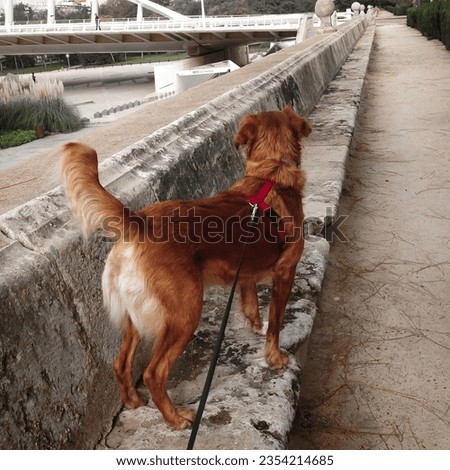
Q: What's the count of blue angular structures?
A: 0